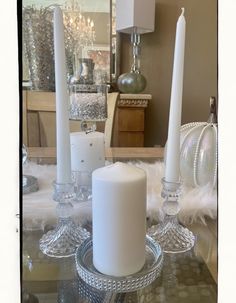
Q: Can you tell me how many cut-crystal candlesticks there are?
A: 2